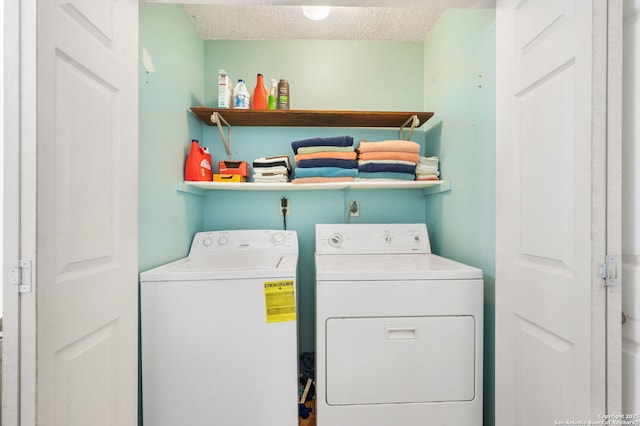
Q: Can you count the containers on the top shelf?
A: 5